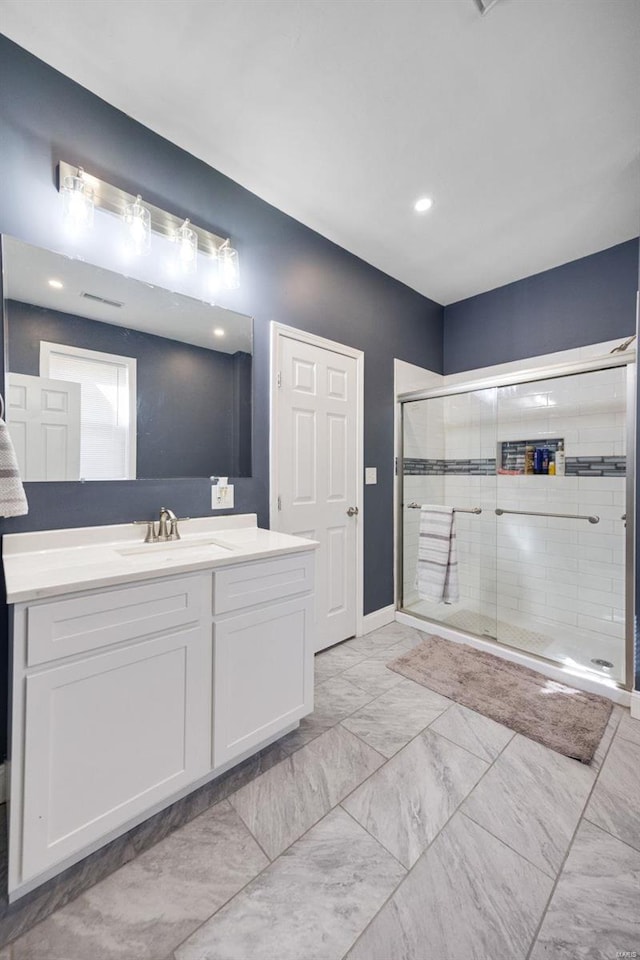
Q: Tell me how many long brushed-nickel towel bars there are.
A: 2